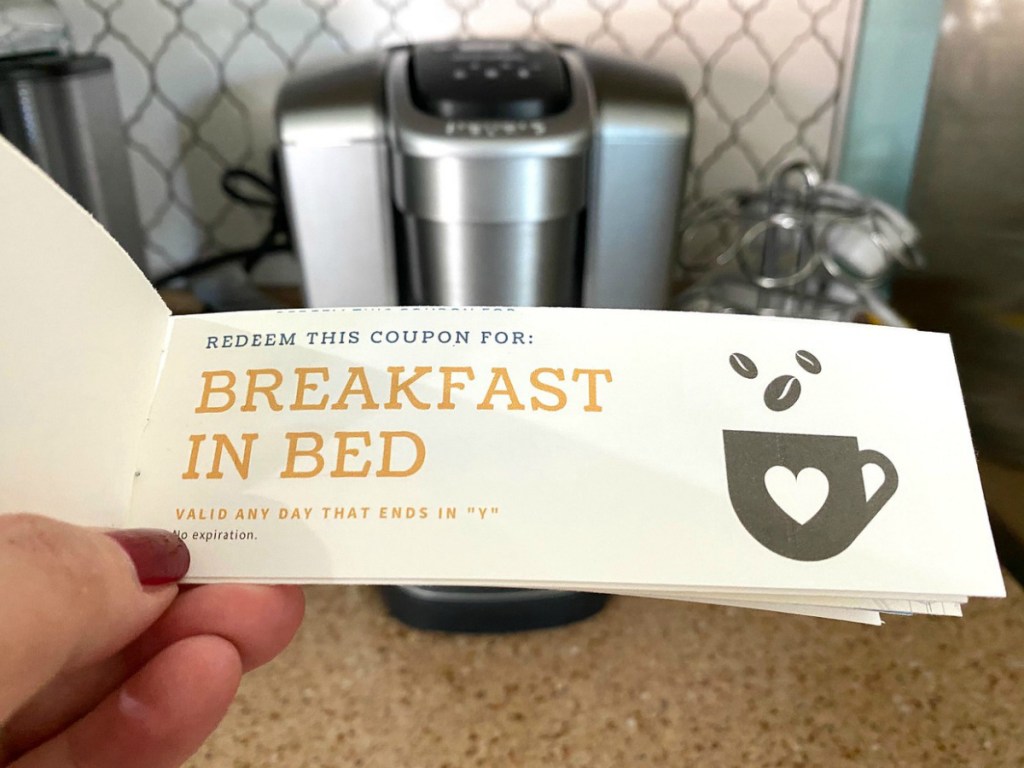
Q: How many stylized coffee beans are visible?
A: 3